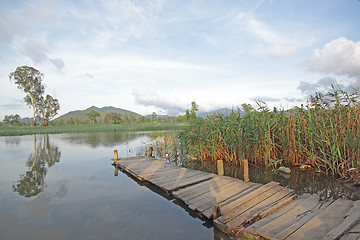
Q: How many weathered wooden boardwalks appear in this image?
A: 1